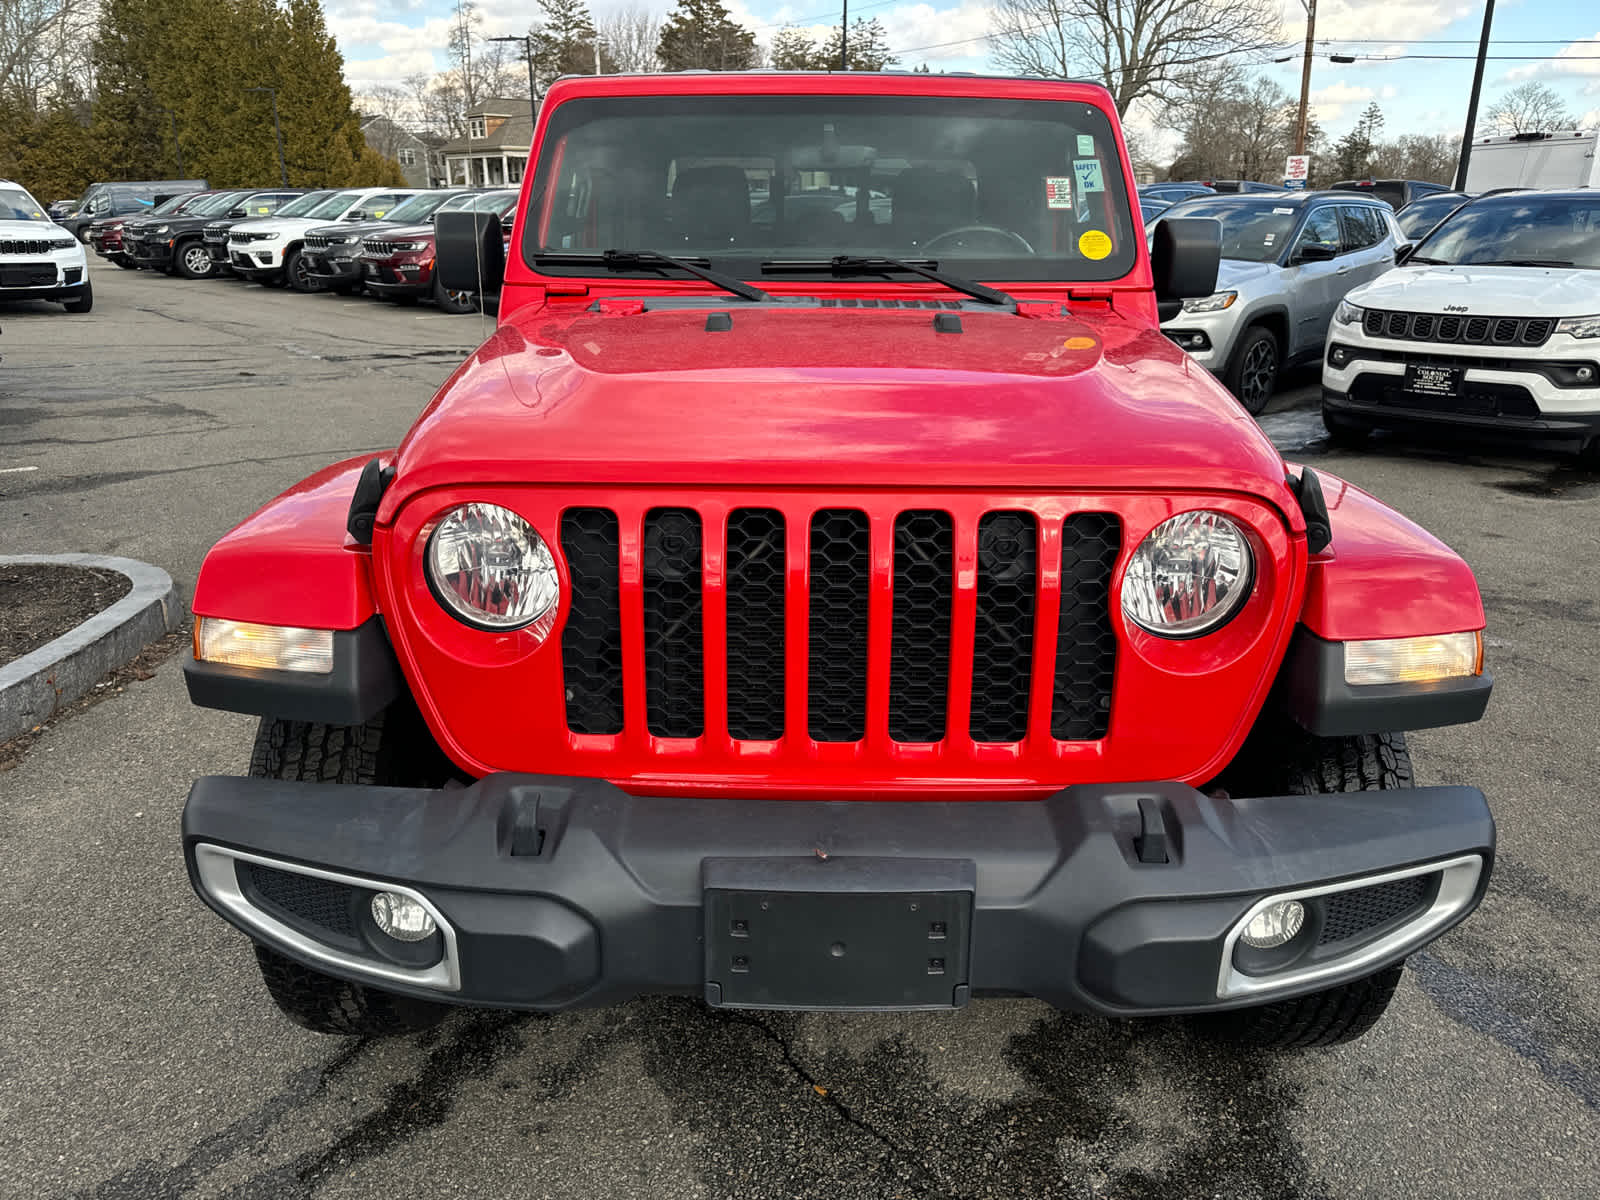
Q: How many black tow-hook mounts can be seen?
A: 2